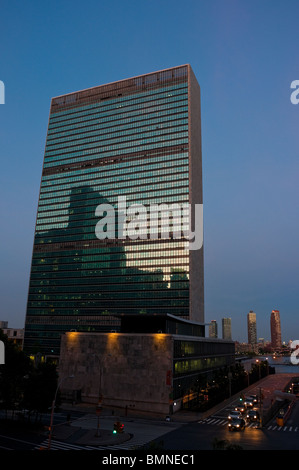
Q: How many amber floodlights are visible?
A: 3